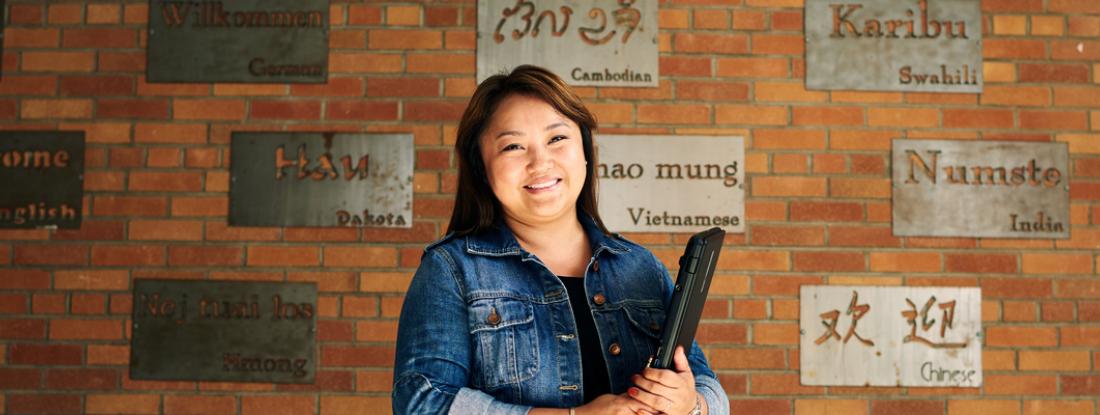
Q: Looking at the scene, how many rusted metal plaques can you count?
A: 9